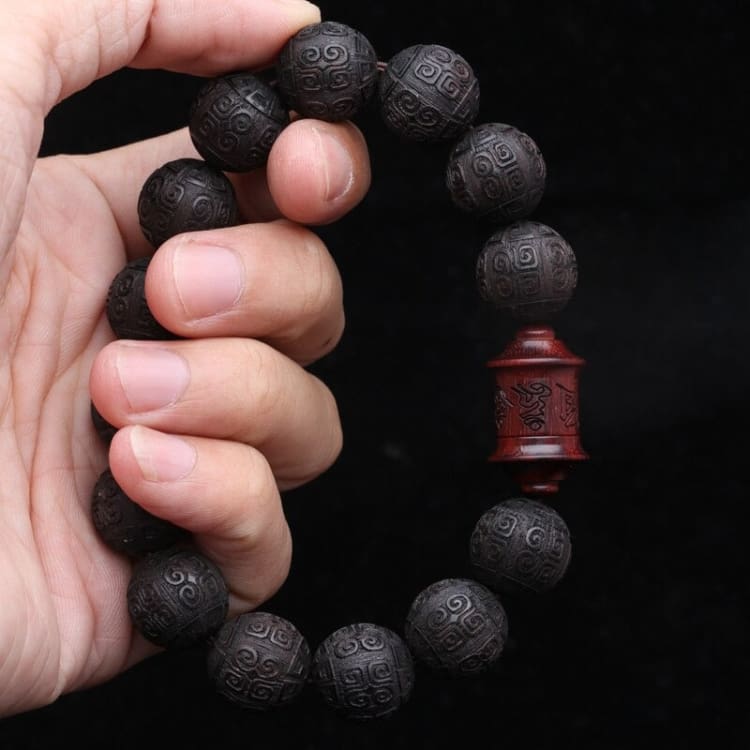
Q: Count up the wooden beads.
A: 15